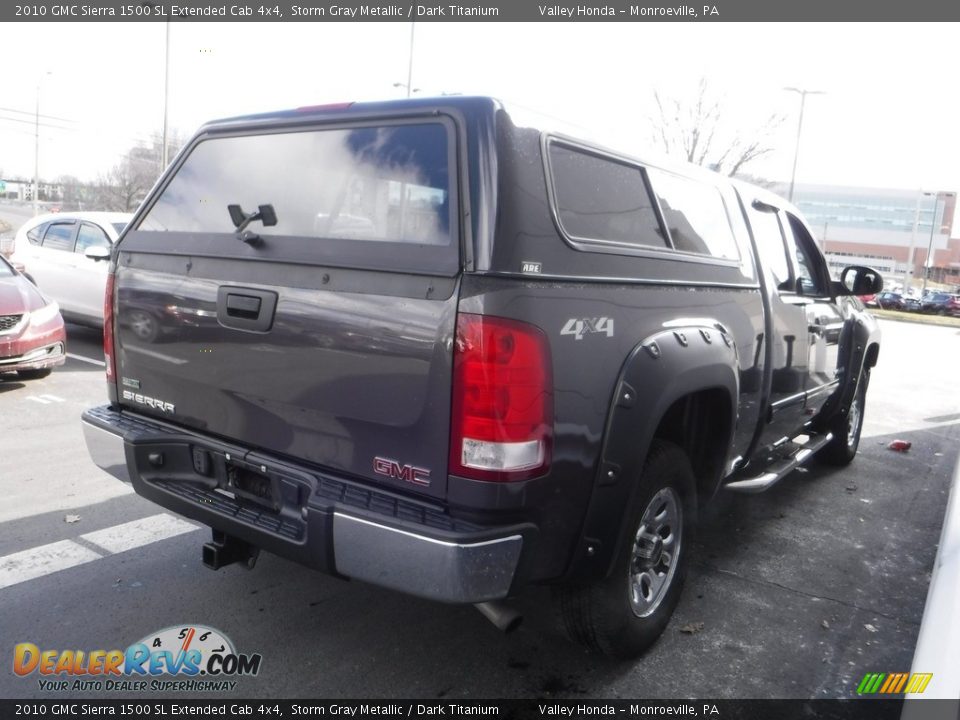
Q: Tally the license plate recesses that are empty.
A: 1